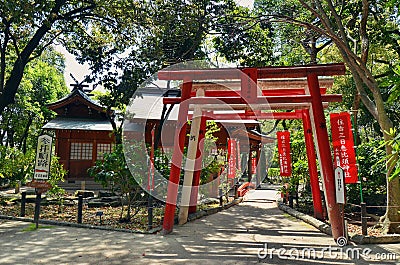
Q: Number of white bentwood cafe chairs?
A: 0